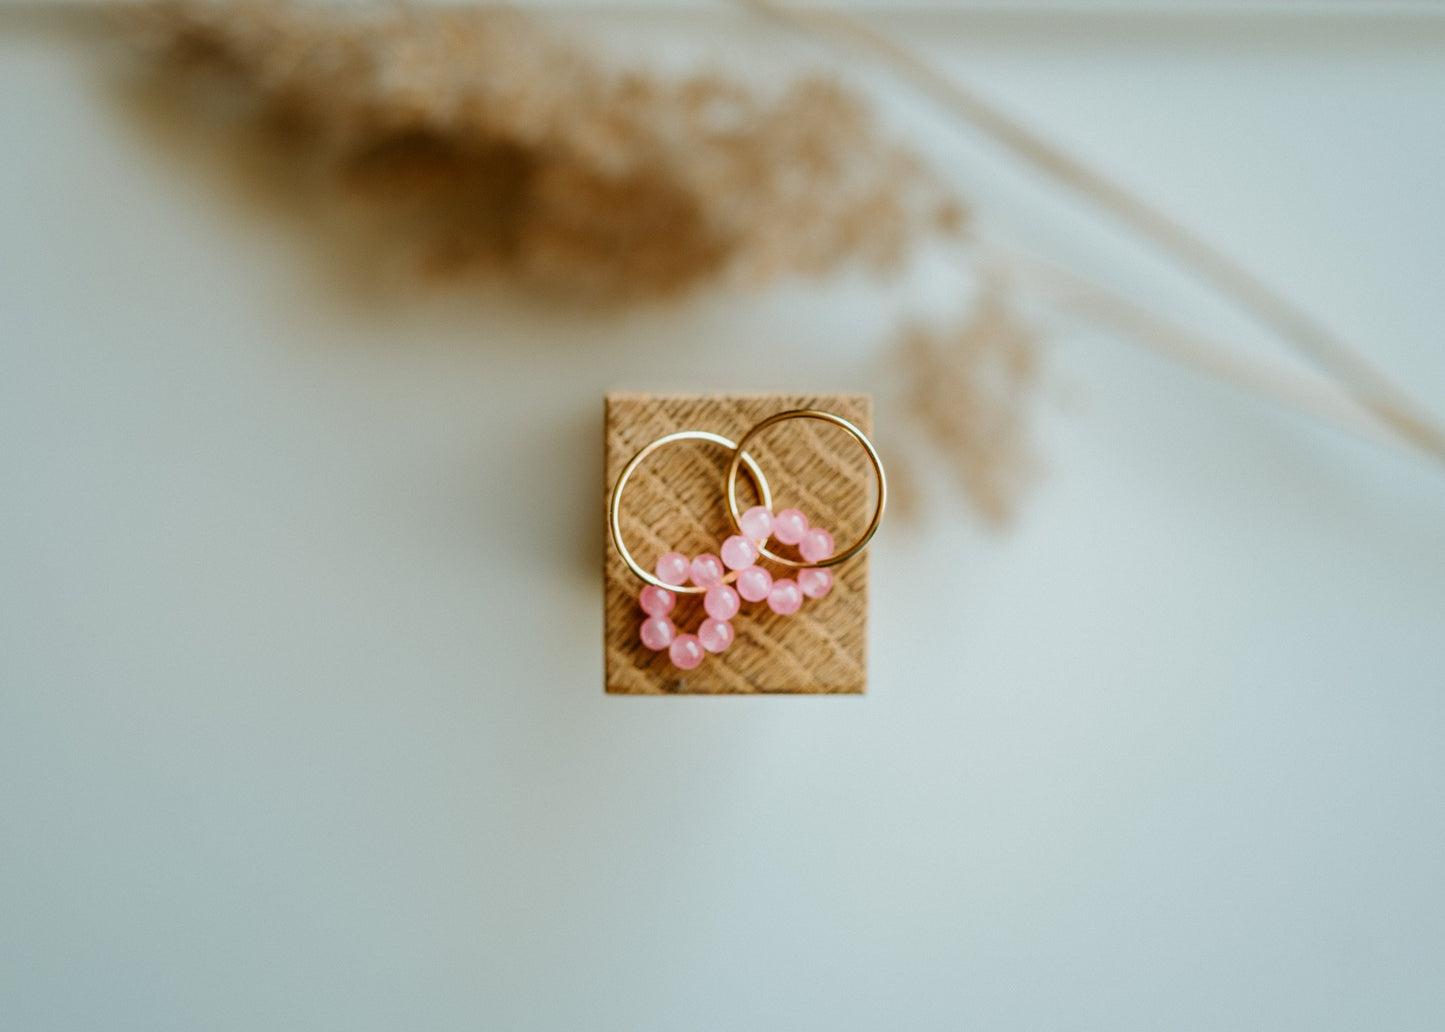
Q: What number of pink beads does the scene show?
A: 14